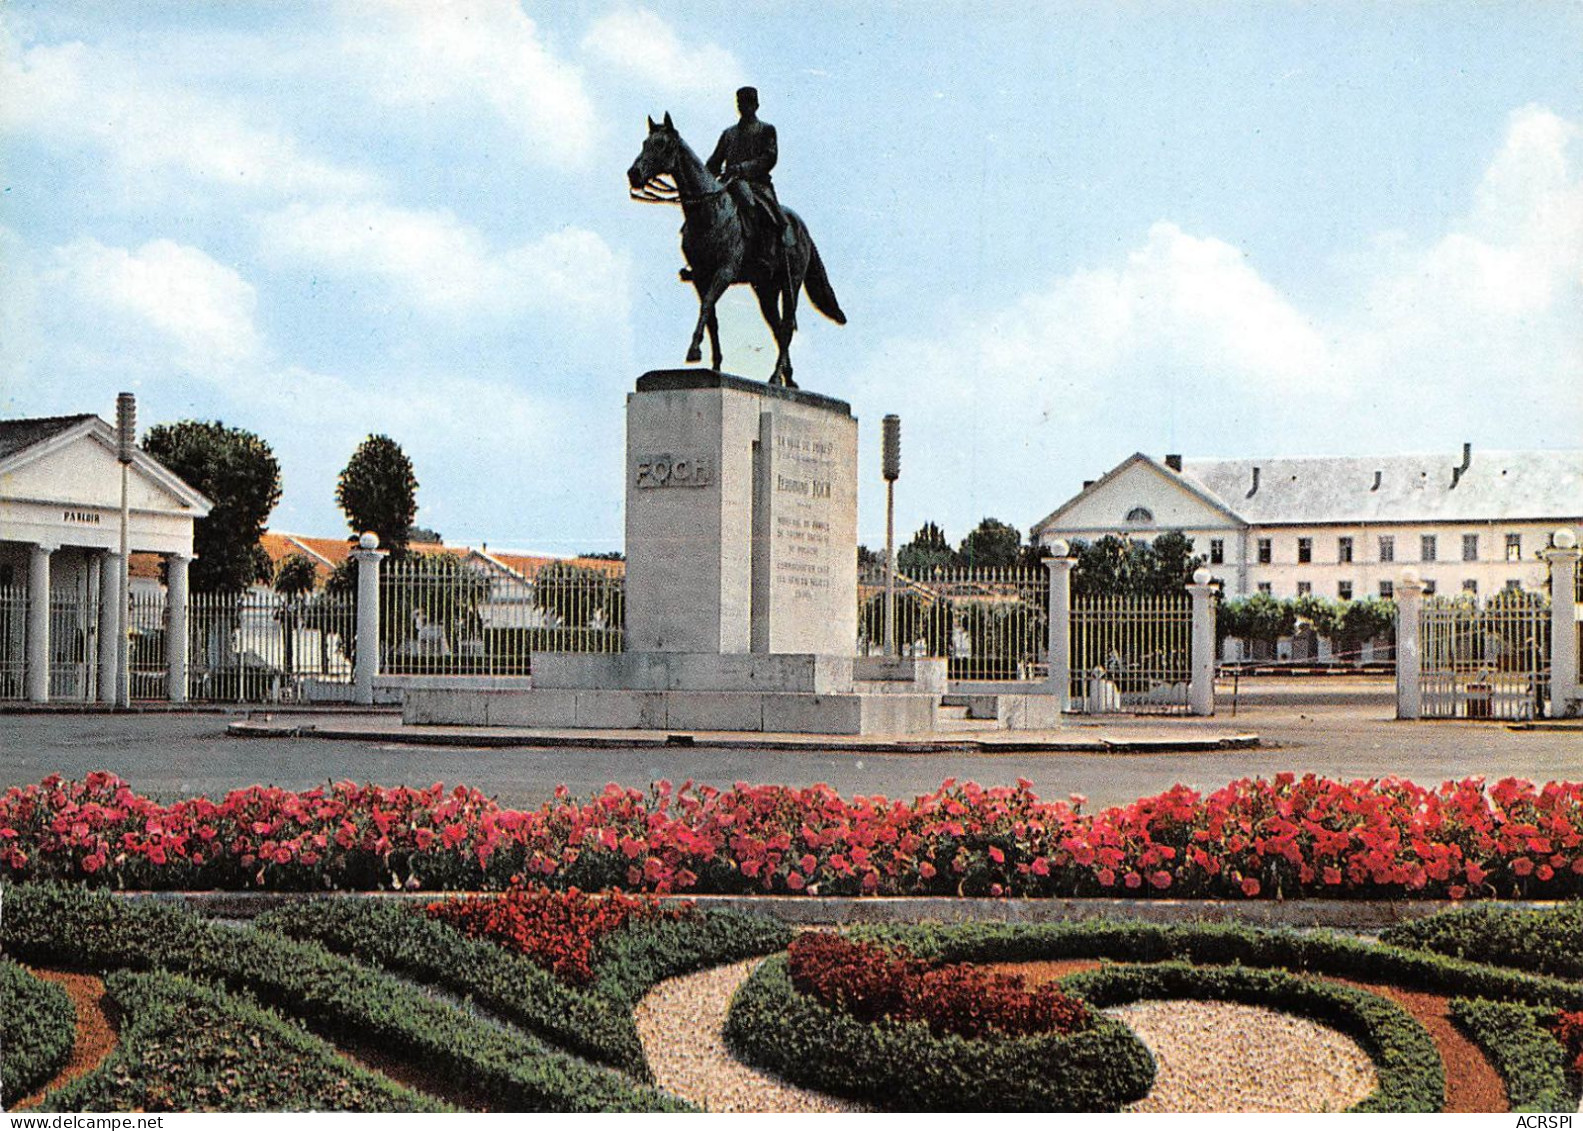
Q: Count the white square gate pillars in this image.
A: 5